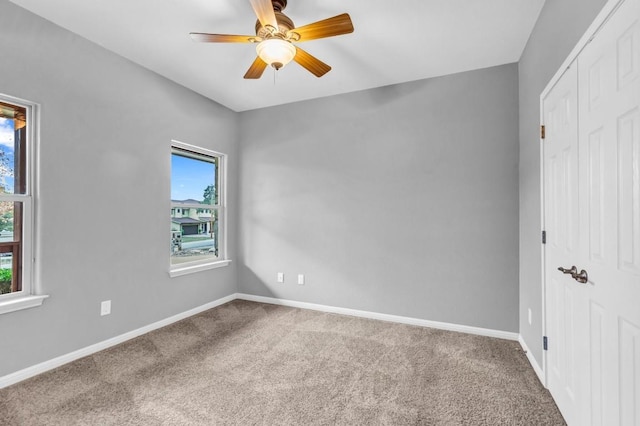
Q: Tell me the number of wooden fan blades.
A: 5